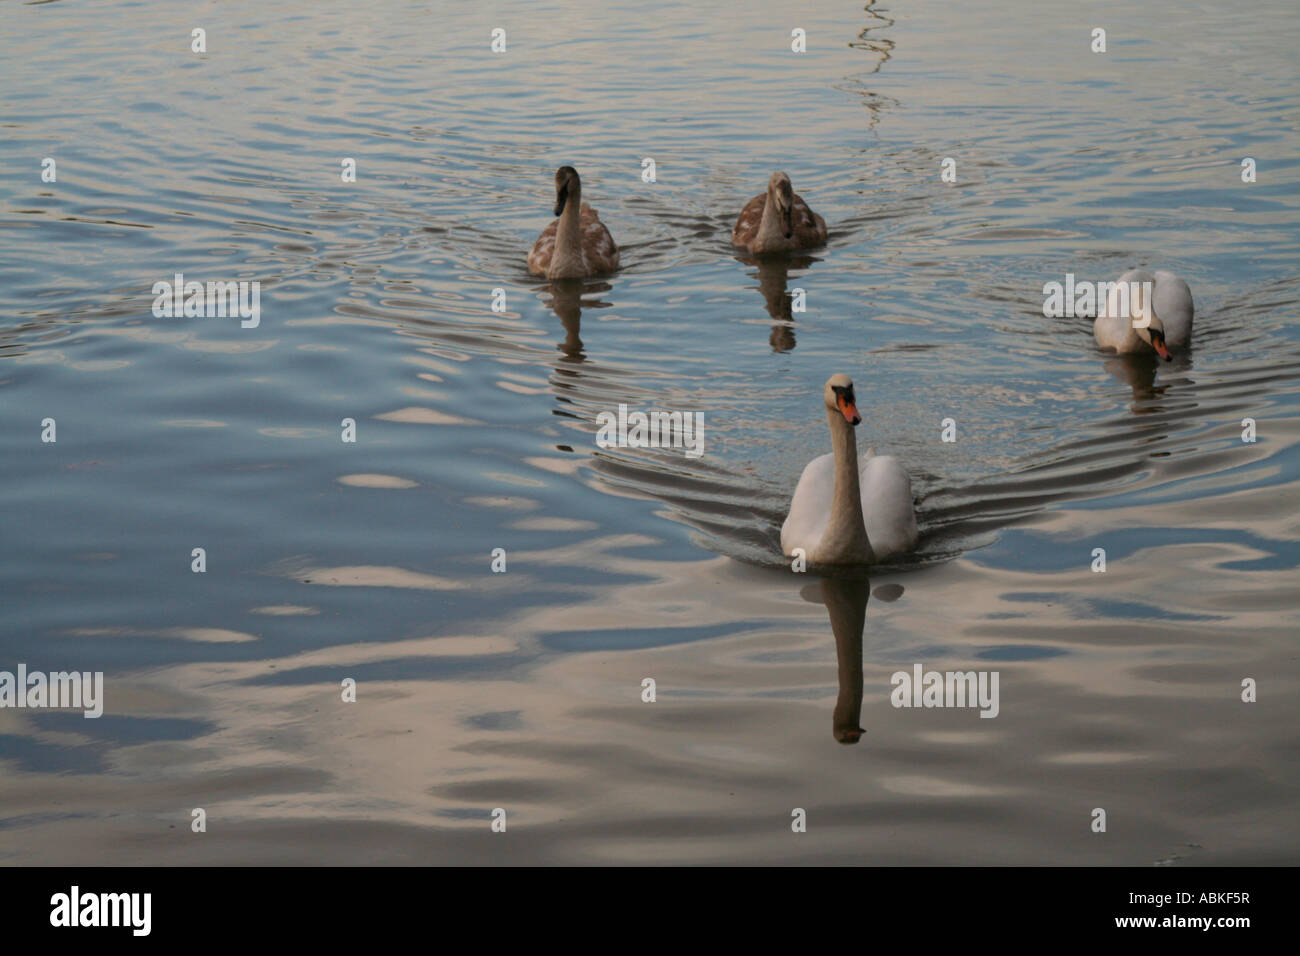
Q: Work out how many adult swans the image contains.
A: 2